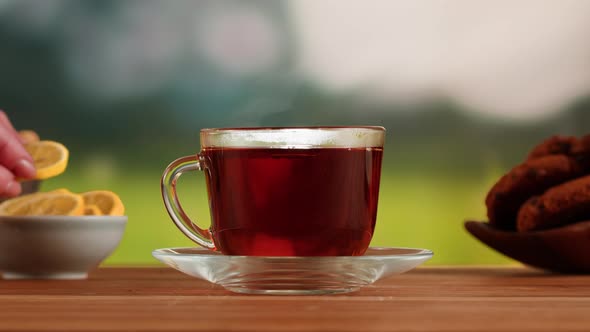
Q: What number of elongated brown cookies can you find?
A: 3